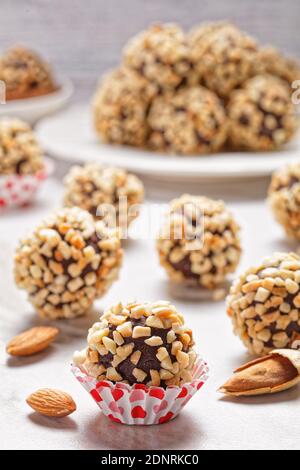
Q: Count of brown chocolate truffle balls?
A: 14